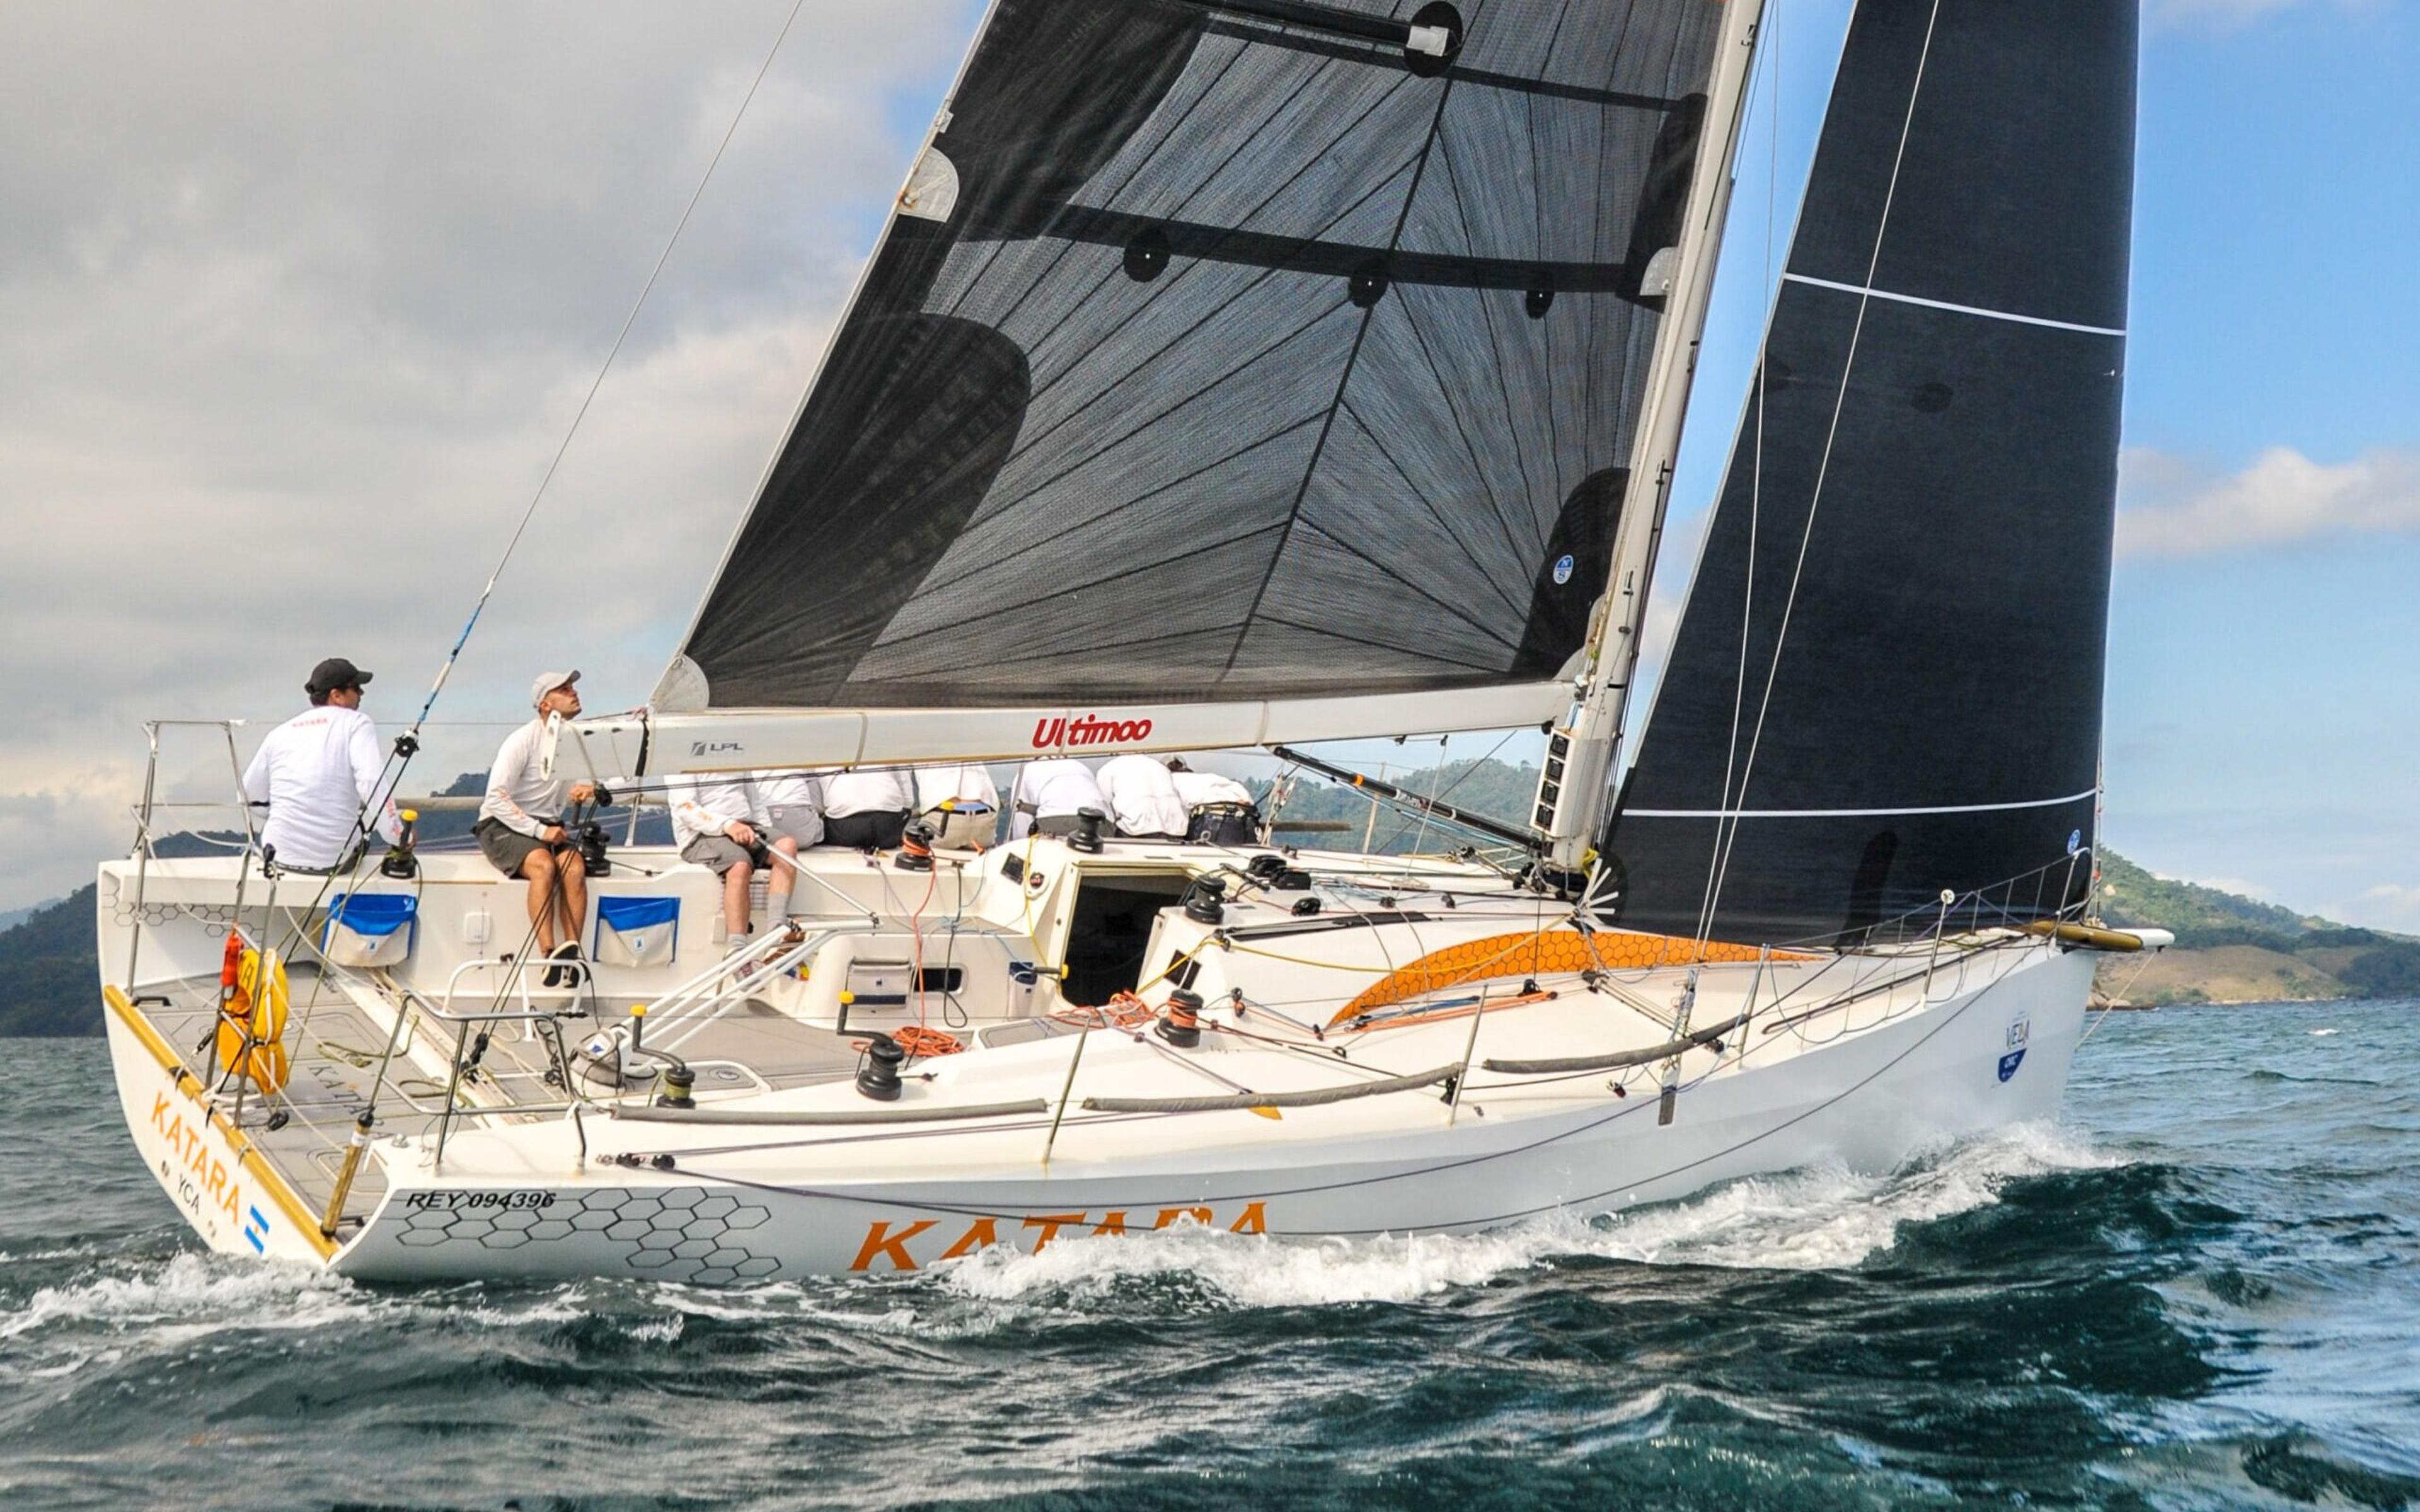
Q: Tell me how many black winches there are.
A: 8